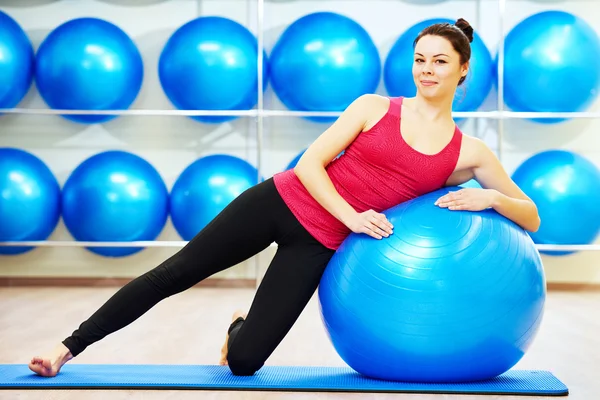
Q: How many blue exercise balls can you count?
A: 12